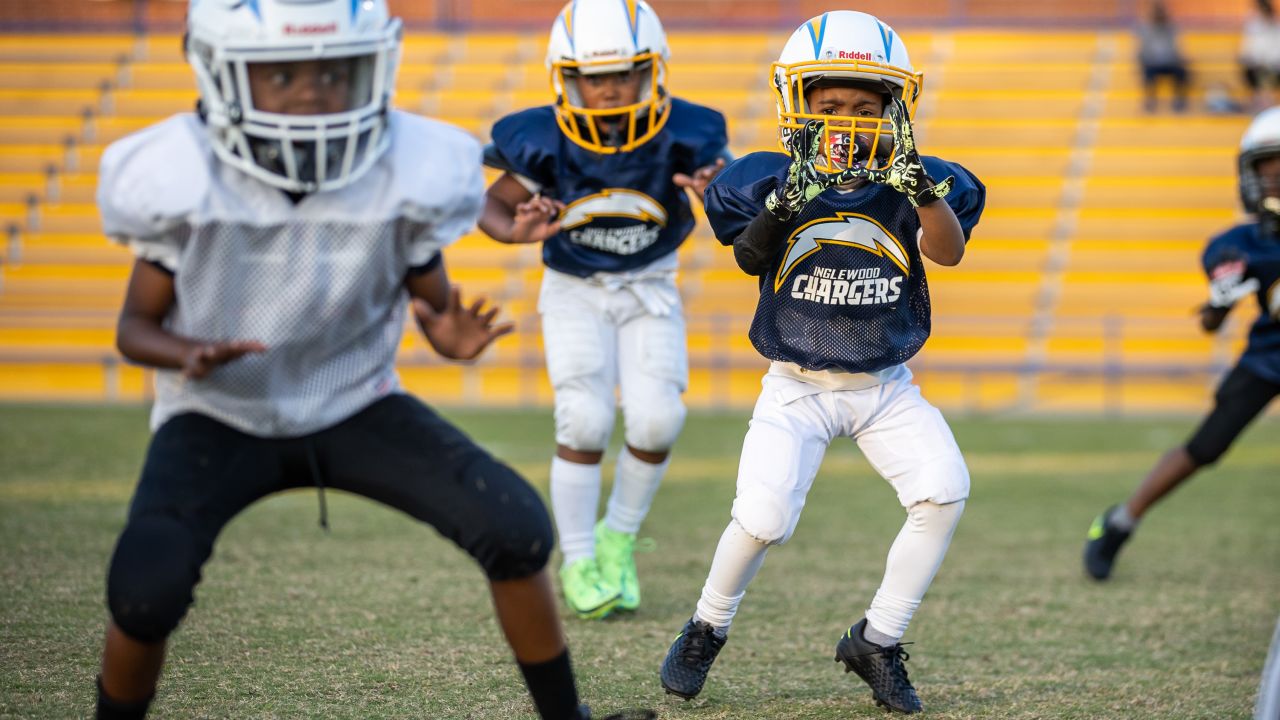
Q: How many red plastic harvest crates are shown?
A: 0